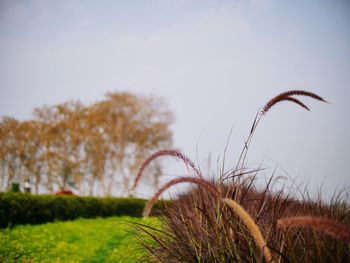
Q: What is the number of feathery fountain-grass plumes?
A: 6